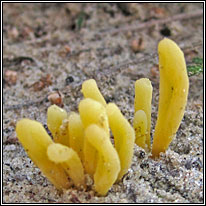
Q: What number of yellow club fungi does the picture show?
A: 11